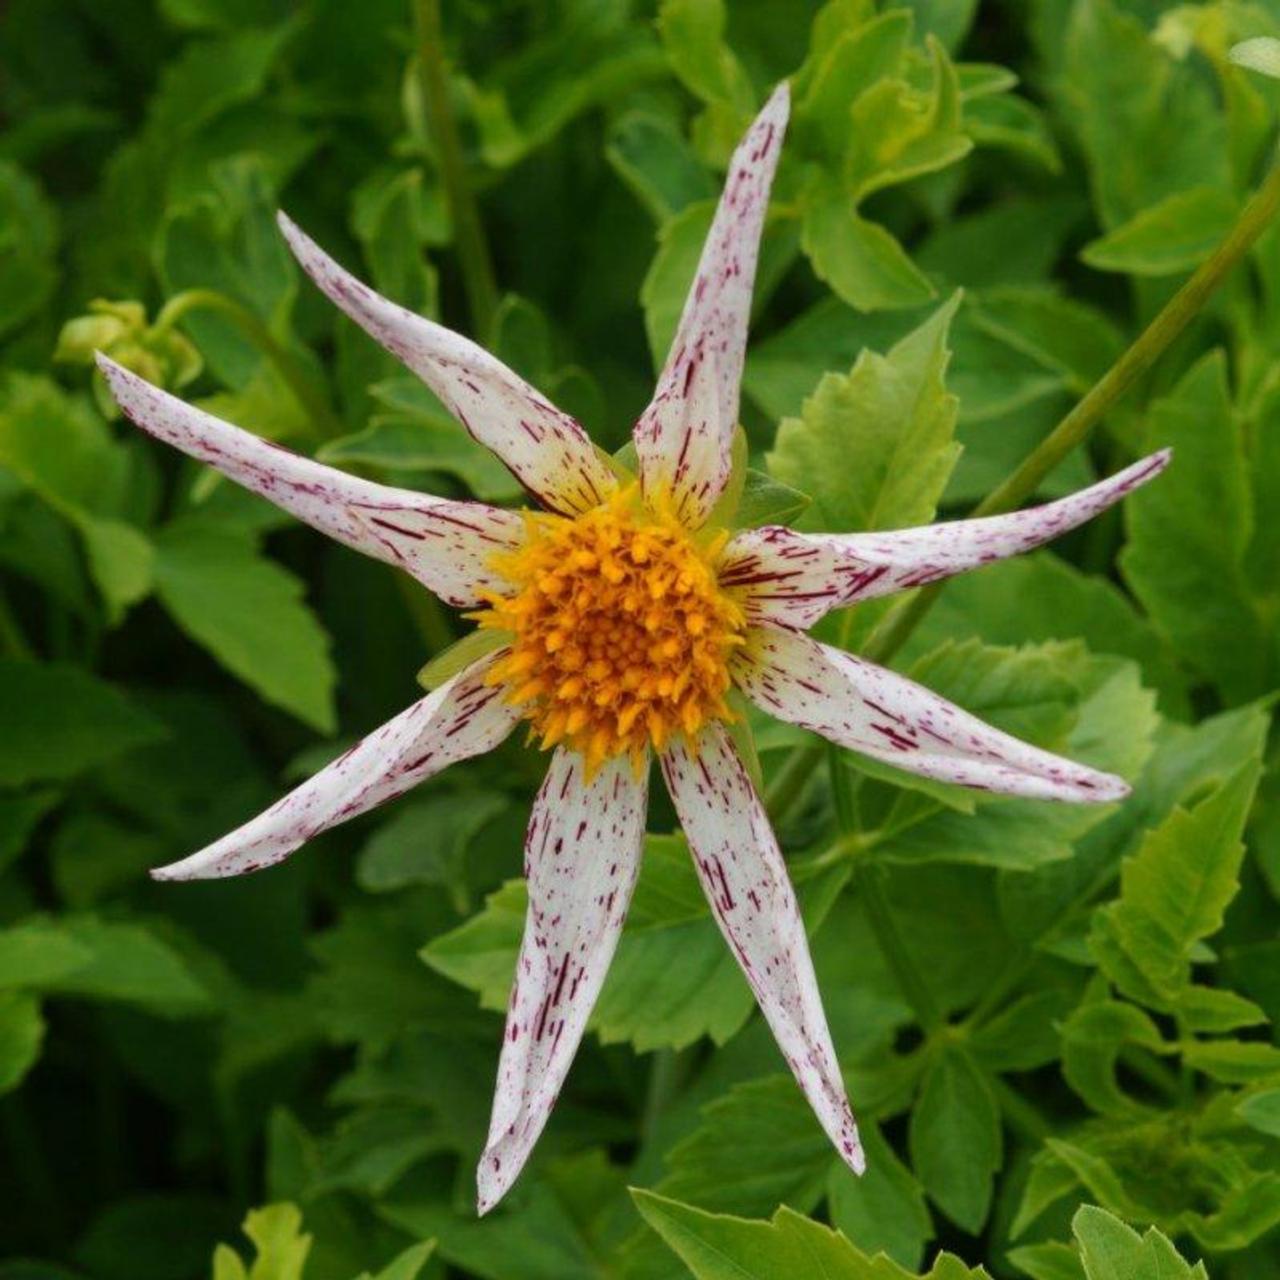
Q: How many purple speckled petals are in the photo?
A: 8